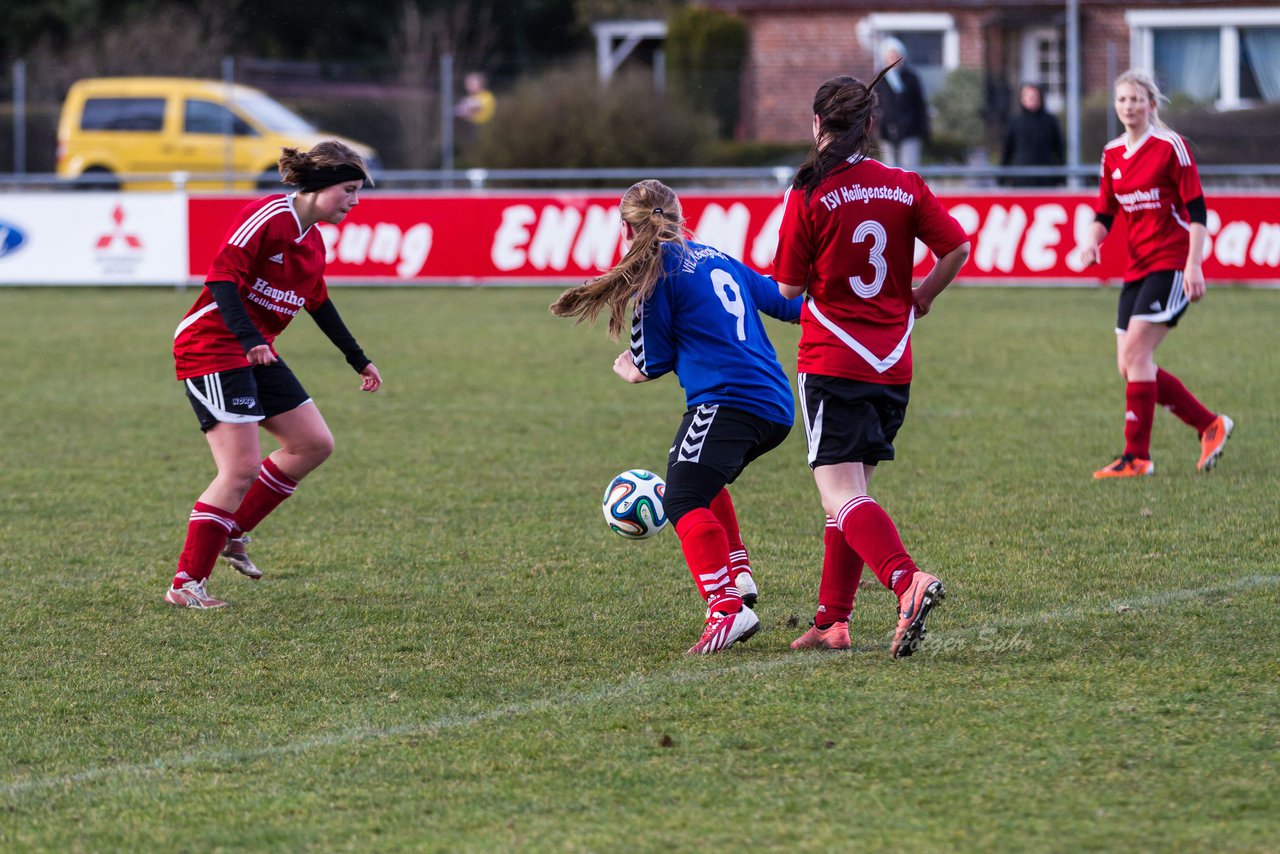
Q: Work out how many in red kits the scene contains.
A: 3